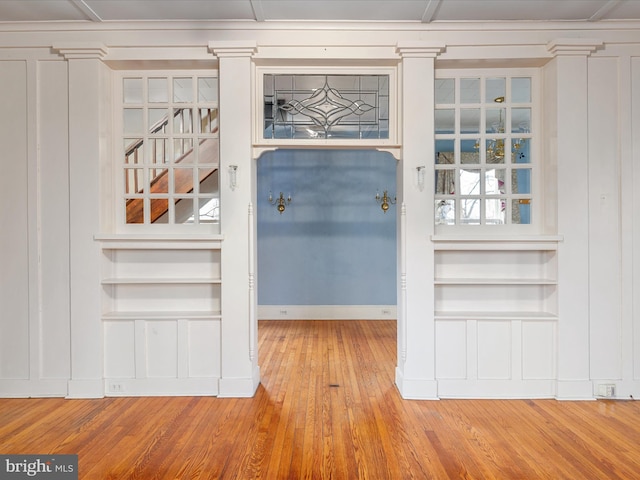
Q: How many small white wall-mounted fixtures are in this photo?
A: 2